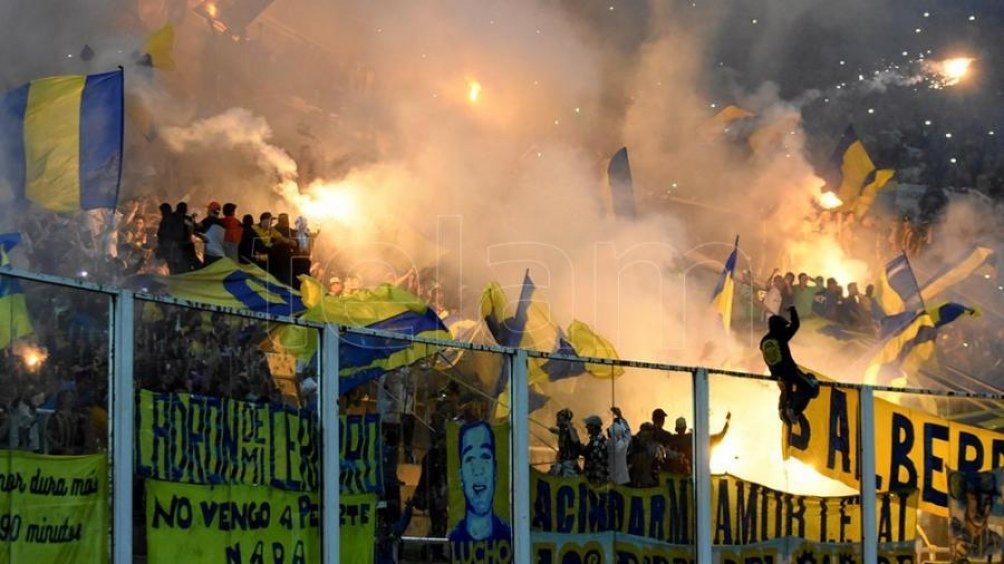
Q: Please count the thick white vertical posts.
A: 5